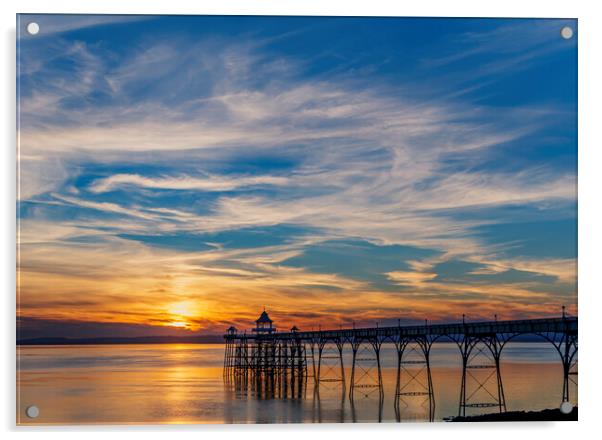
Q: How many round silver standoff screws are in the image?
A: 4